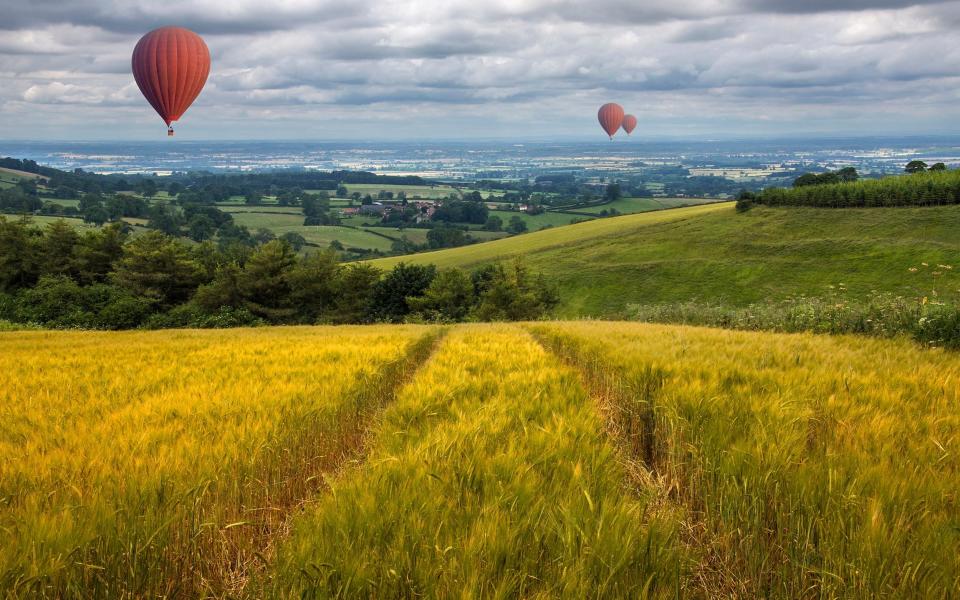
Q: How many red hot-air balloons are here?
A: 3